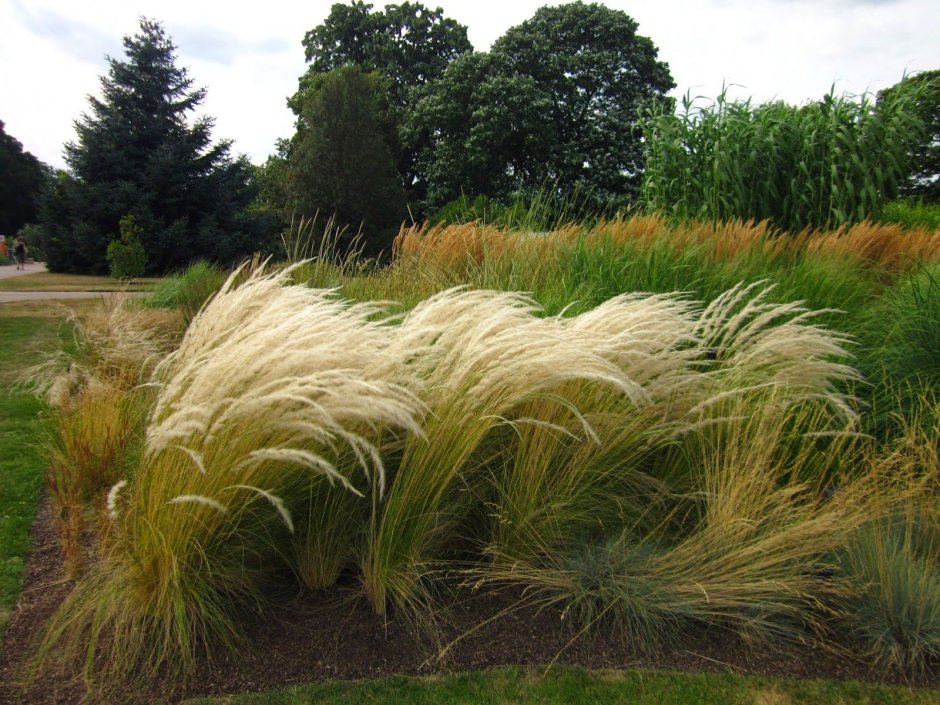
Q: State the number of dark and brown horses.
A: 0